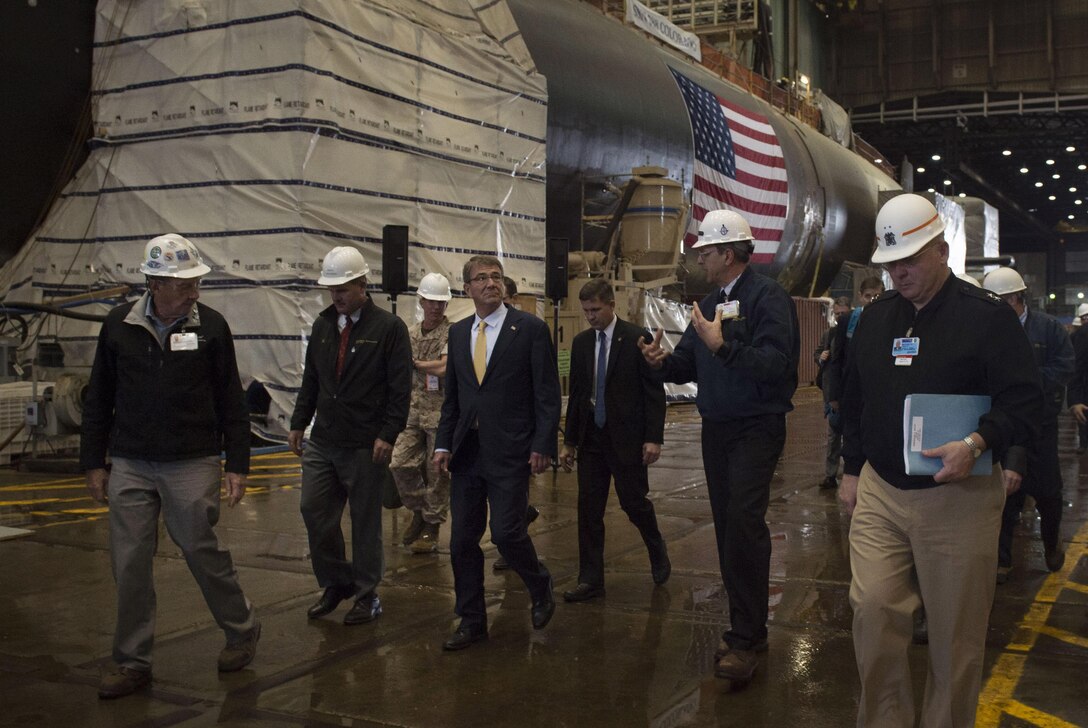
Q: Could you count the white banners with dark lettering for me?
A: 1